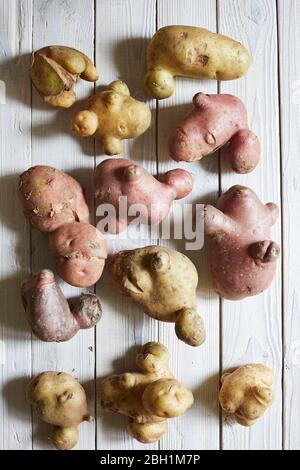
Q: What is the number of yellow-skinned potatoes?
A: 7